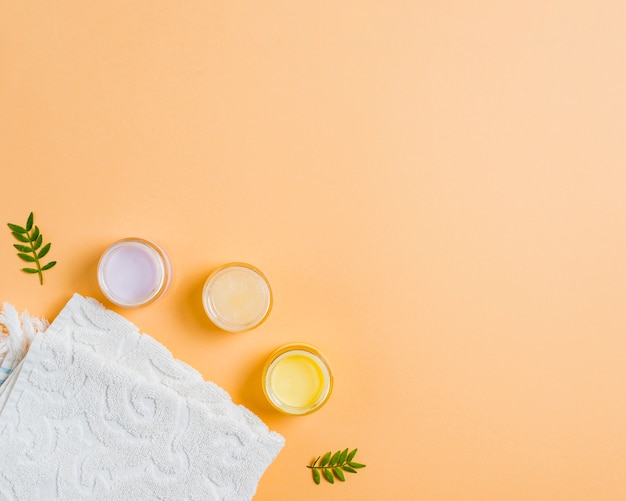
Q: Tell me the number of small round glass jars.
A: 3